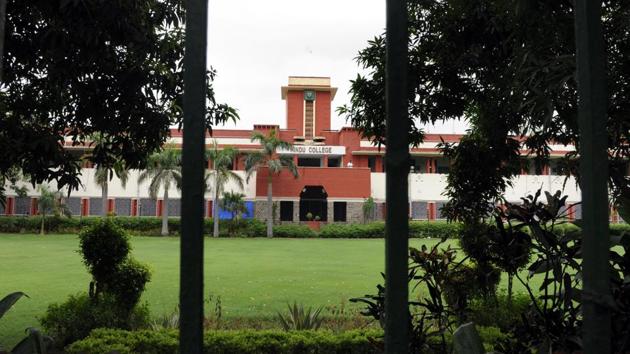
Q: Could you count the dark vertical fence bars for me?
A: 3